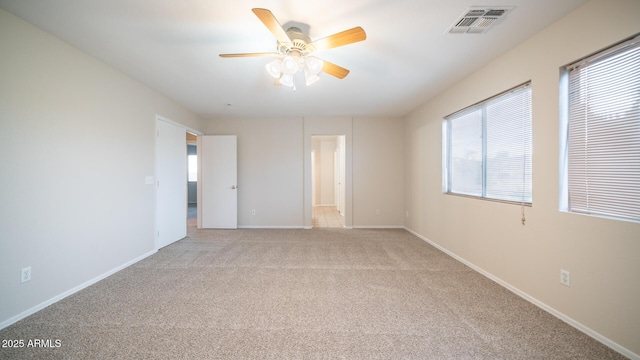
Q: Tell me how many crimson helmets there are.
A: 0